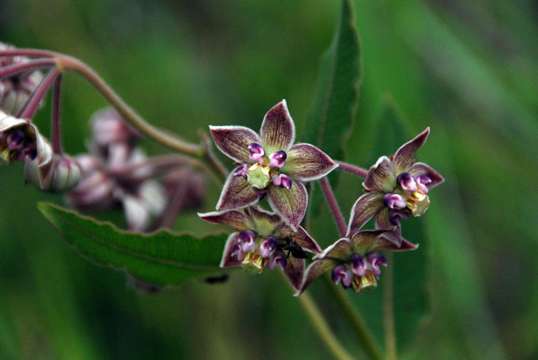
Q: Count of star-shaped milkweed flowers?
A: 4